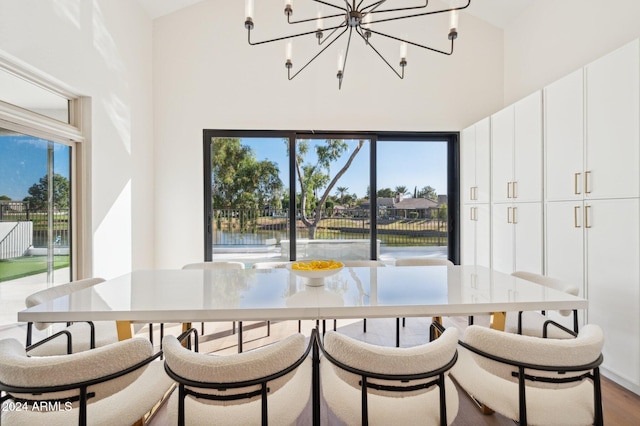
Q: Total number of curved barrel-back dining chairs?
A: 10